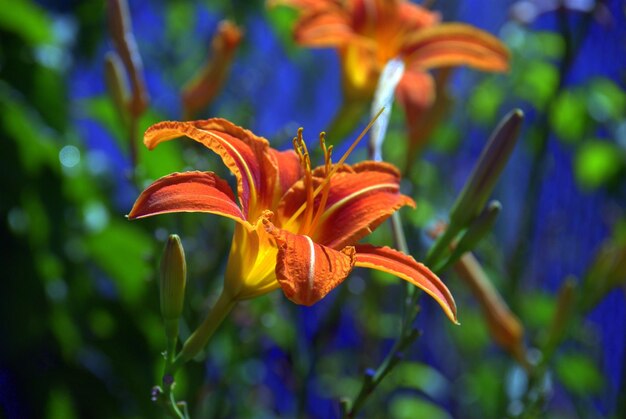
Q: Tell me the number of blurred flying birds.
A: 0